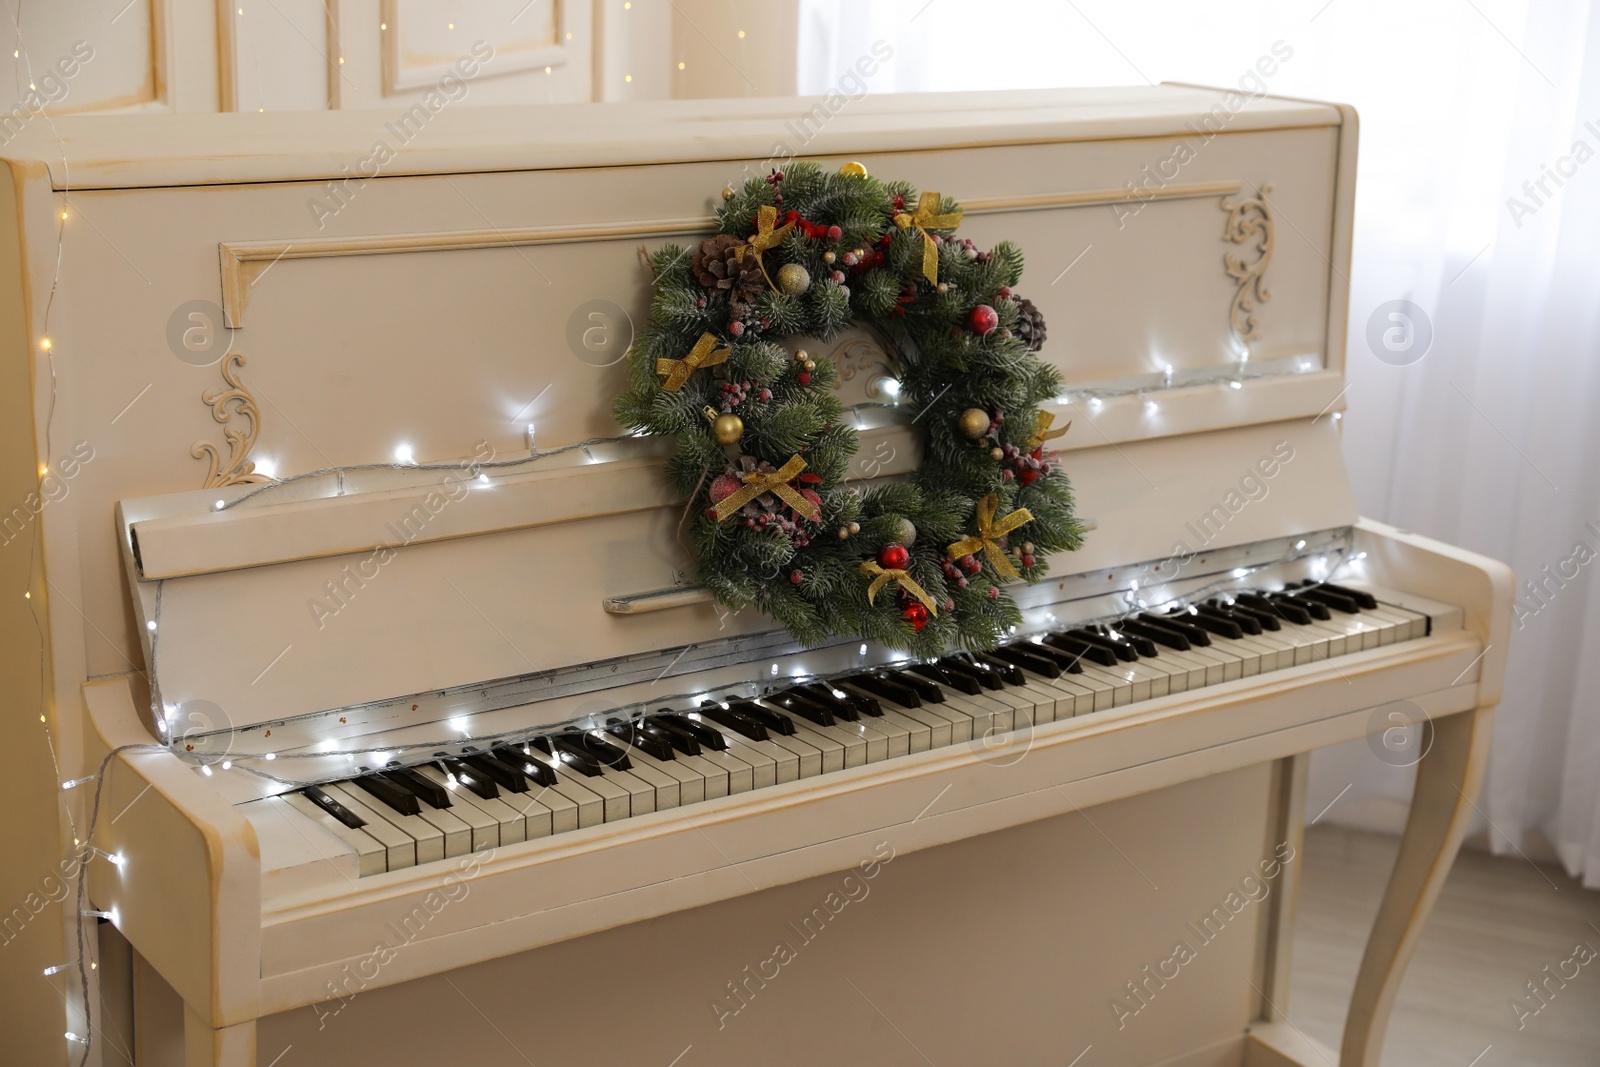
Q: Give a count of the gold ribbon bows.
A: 7